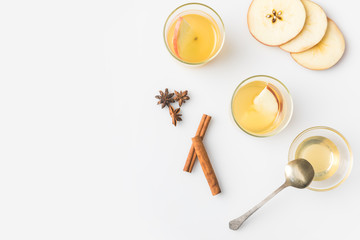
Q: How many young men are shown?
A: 0